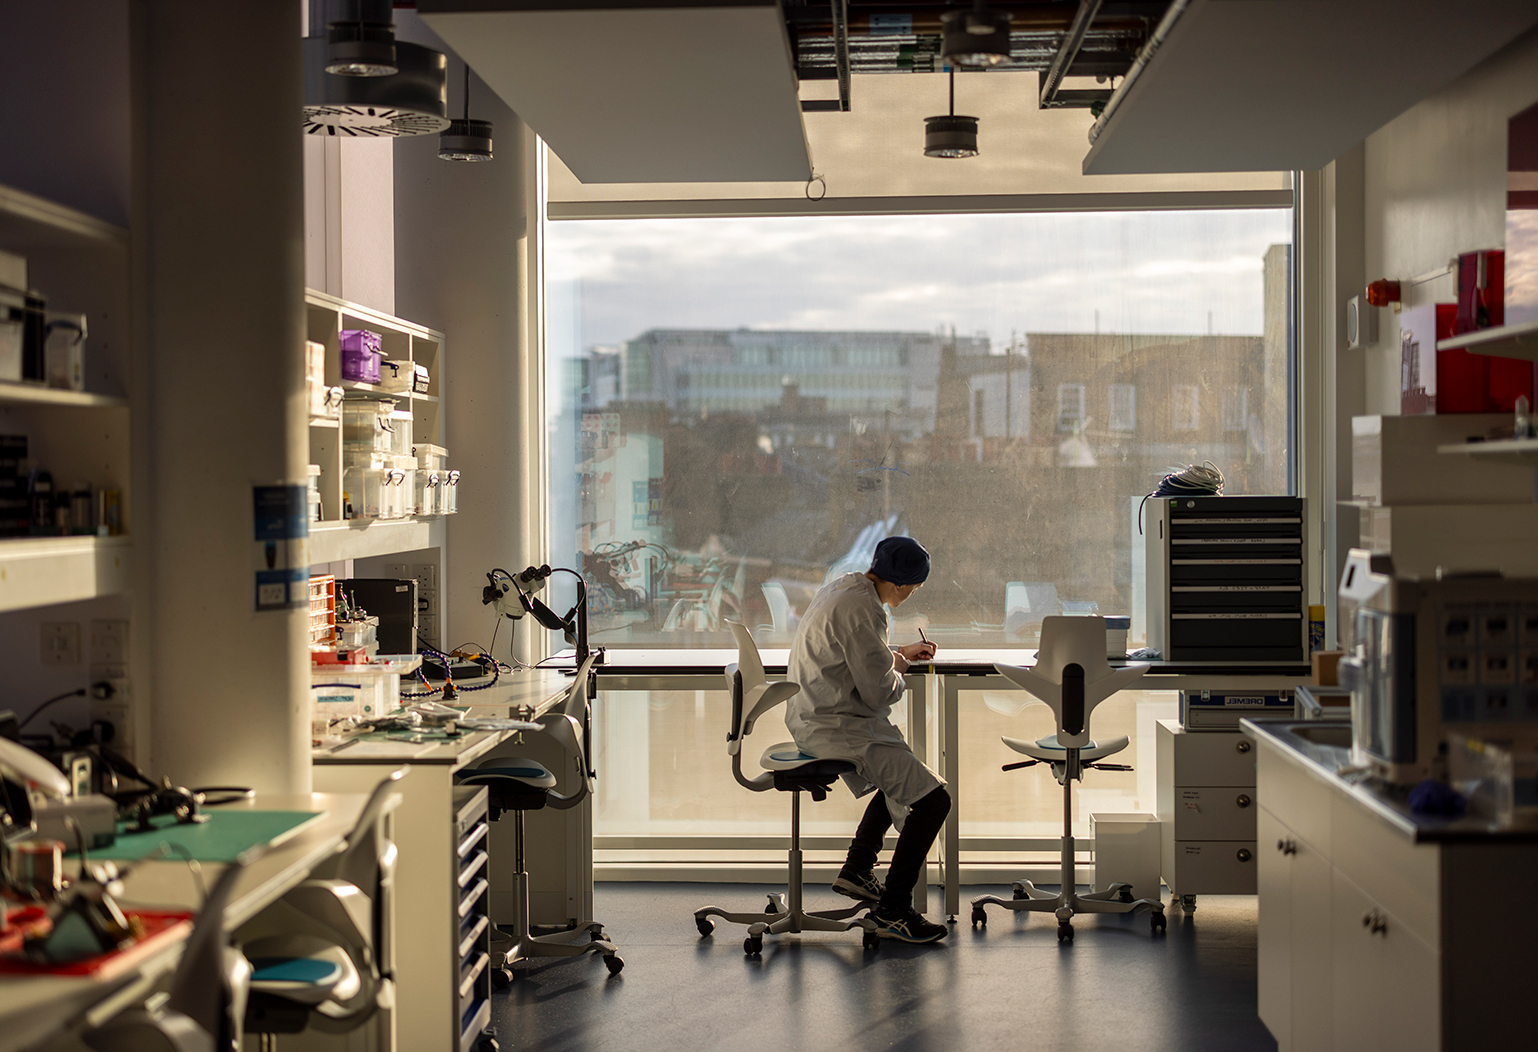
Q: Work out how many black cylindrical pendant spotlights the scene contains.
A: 4